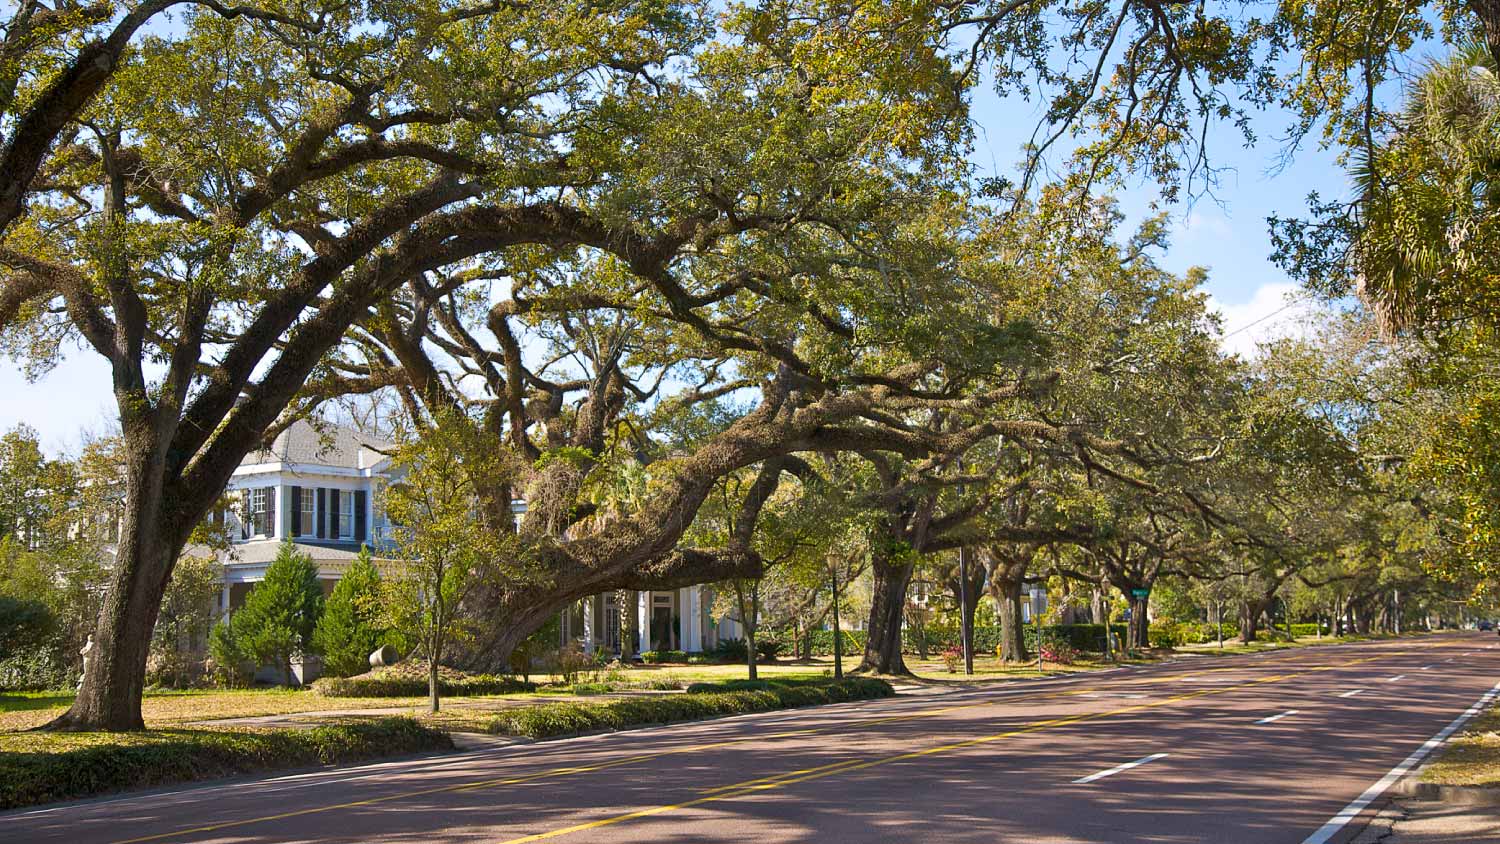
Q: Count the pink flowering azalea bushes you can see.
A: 2